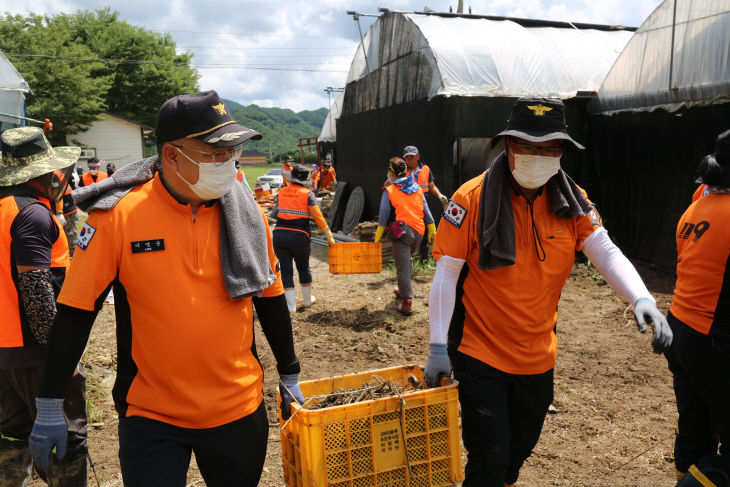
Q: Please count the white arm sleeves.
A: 2